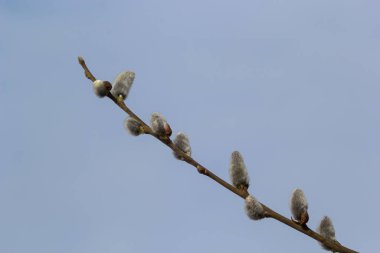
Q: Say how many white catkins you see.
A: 9